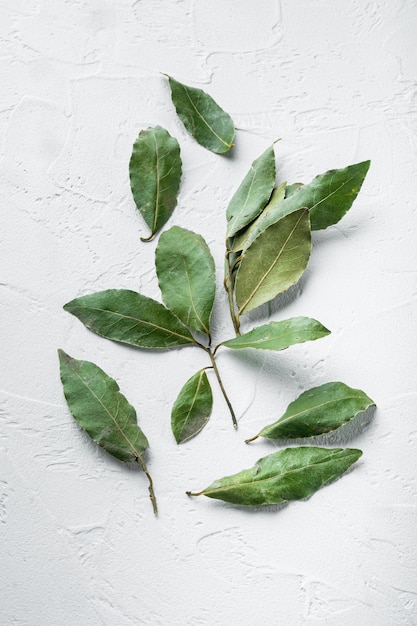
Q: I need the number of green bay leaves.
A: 14